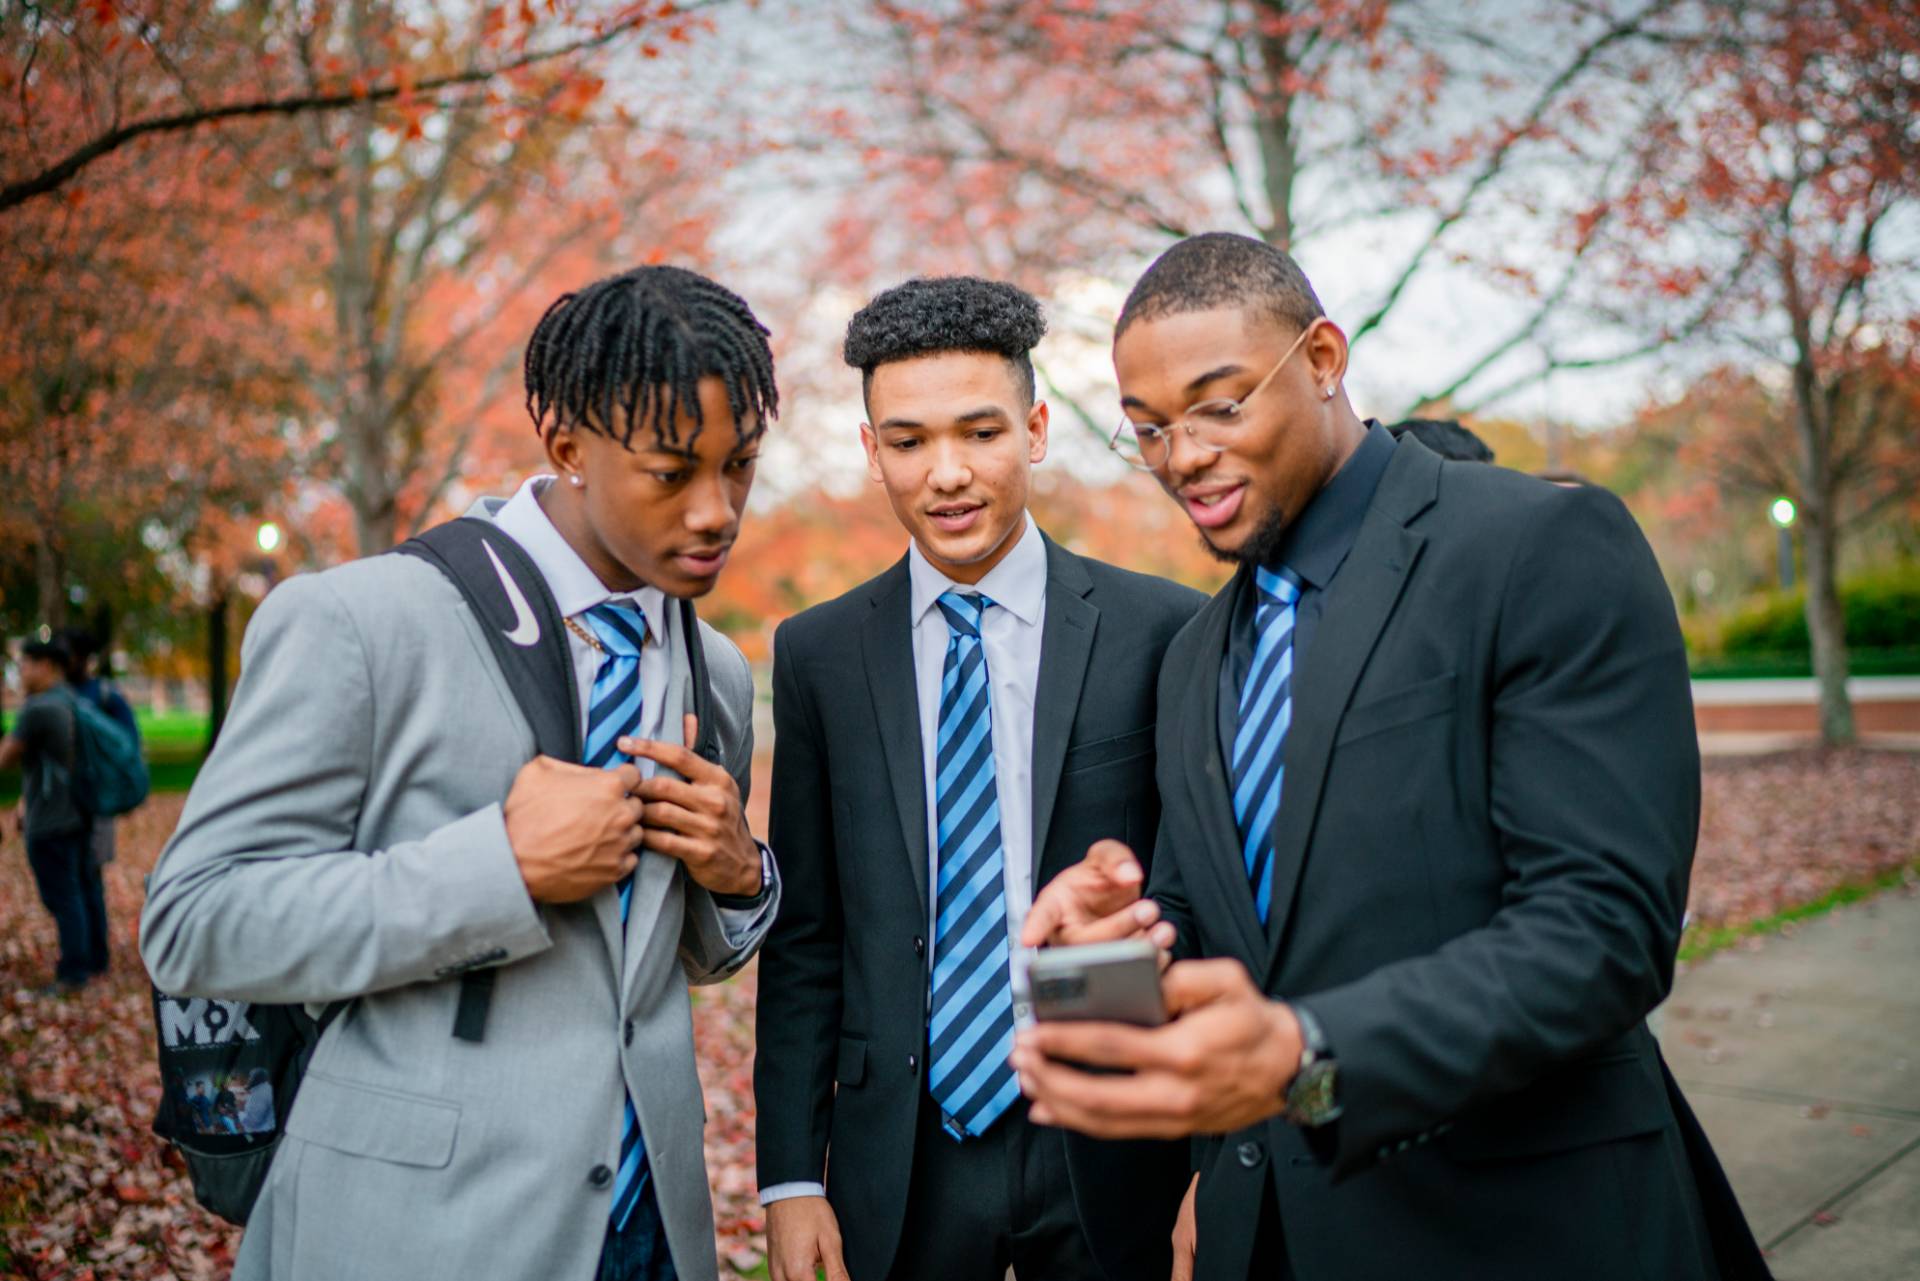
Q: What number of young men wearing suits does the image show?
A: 3